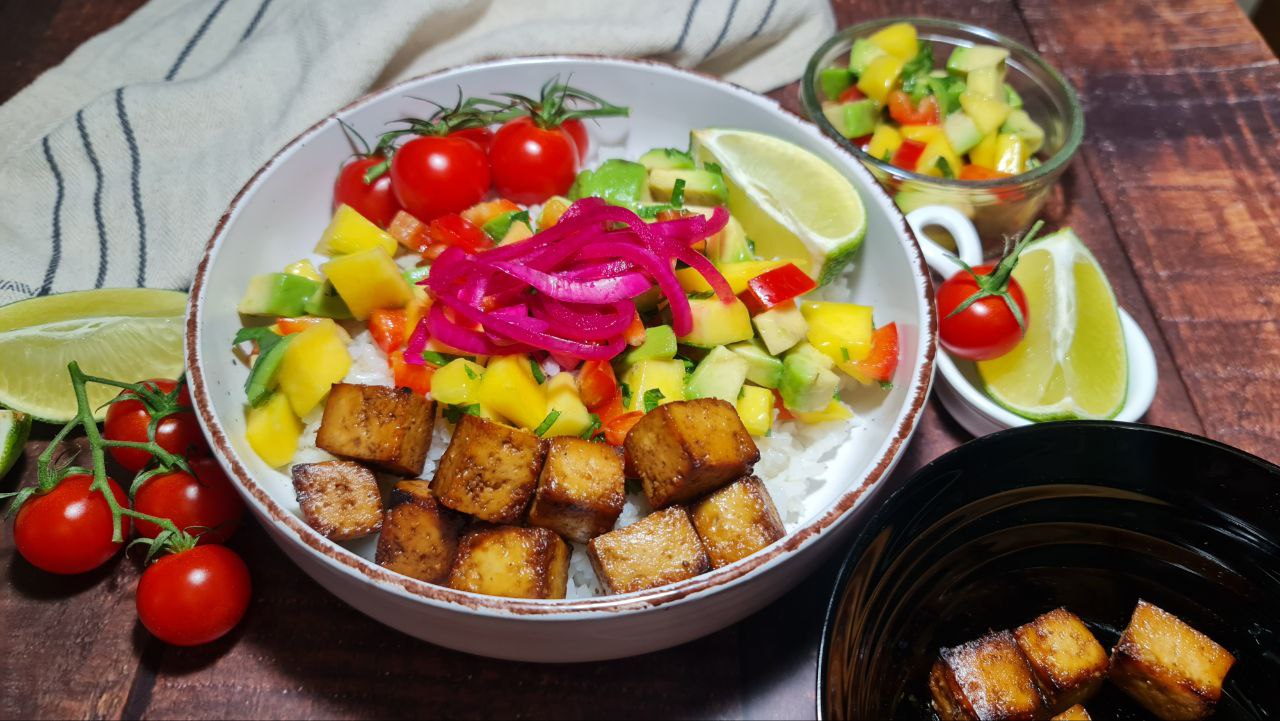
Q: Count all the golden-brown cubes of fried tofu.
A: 13